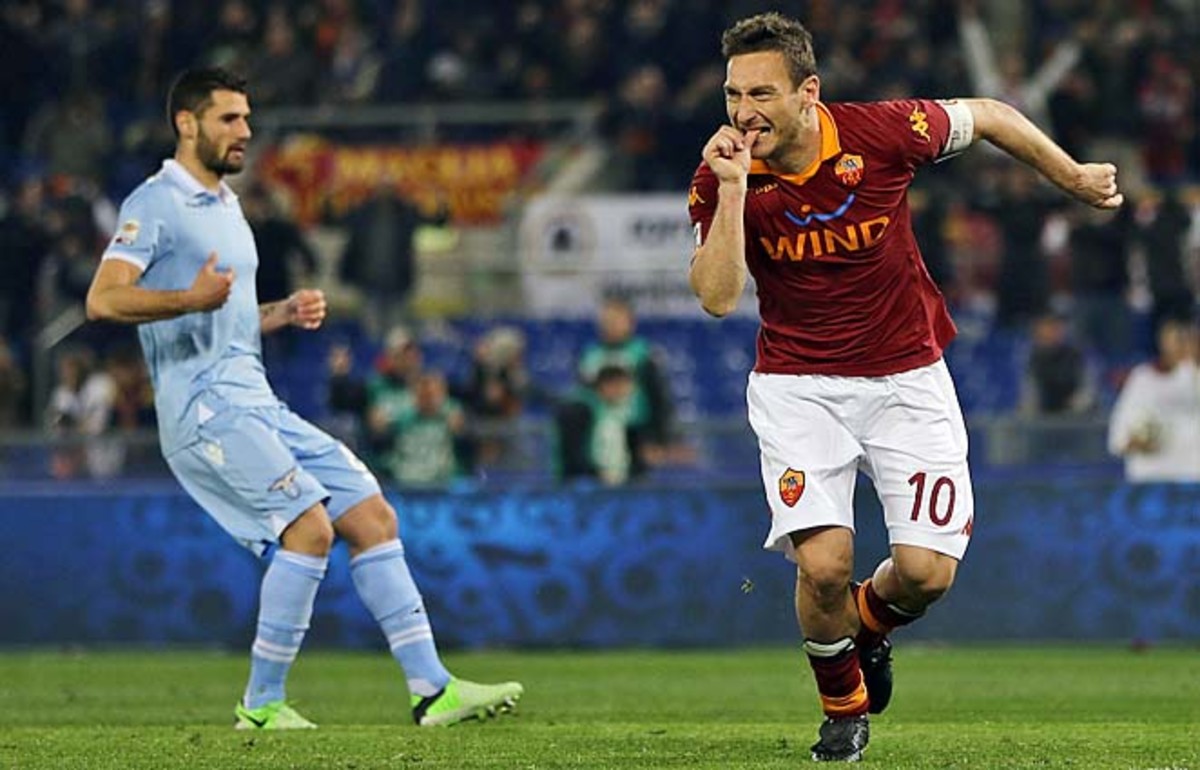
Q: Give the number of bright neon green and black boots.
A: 2